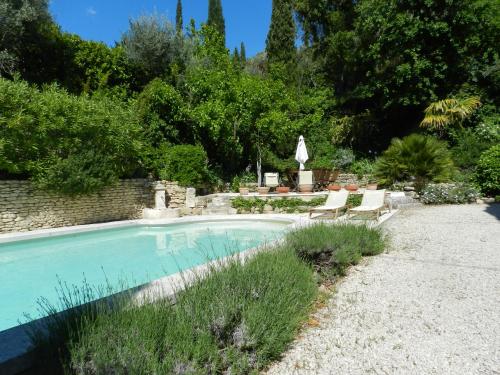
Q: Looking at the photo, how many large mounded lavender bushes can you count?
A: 2